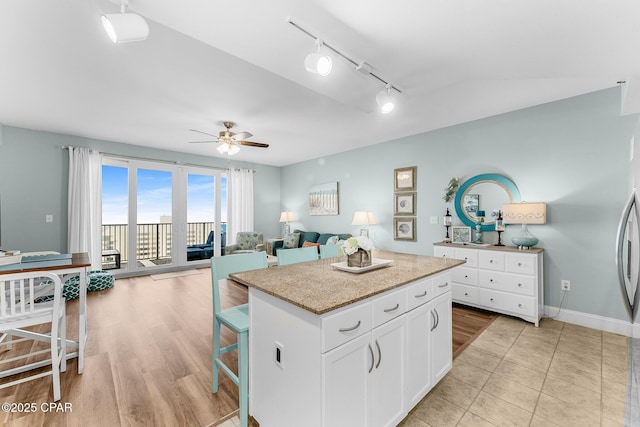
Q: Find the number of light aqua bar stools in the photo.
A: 3